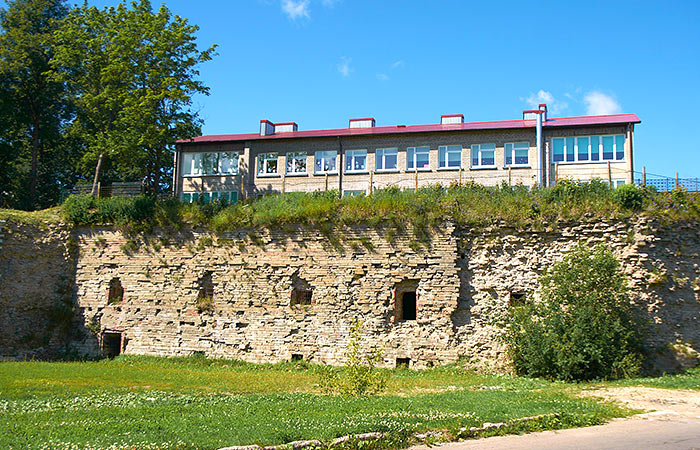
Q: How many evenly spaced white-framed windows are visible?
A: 9